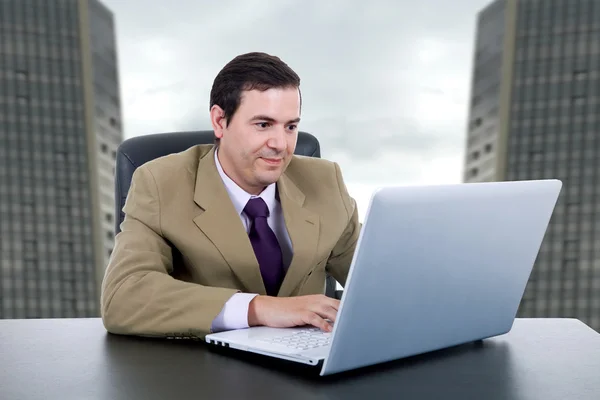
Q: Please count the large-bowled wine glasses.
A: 0